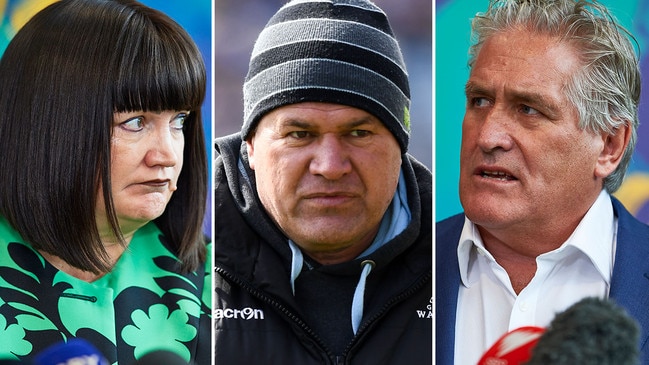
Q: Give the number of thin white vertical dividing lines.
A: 2